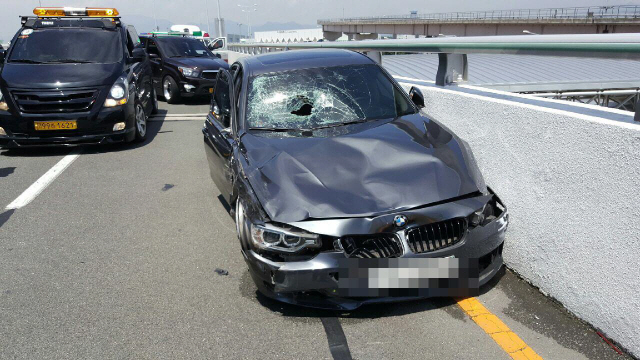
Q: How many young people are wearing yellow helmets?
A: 0